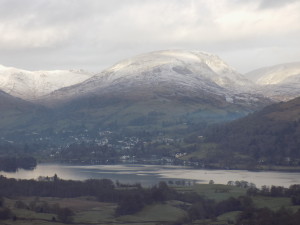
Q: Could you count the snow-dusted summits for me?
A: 3